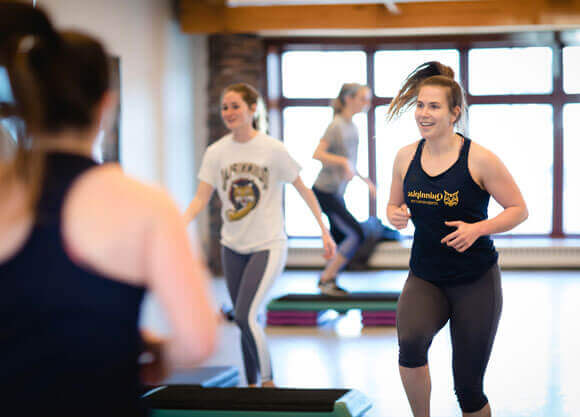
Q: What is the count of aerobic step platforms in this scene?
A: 3